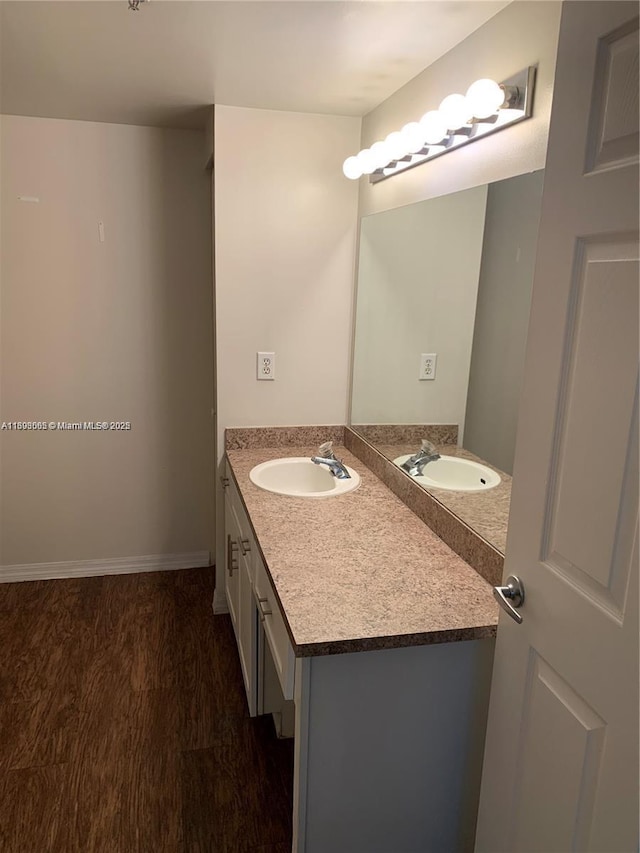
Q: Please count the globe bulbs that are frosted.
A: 8